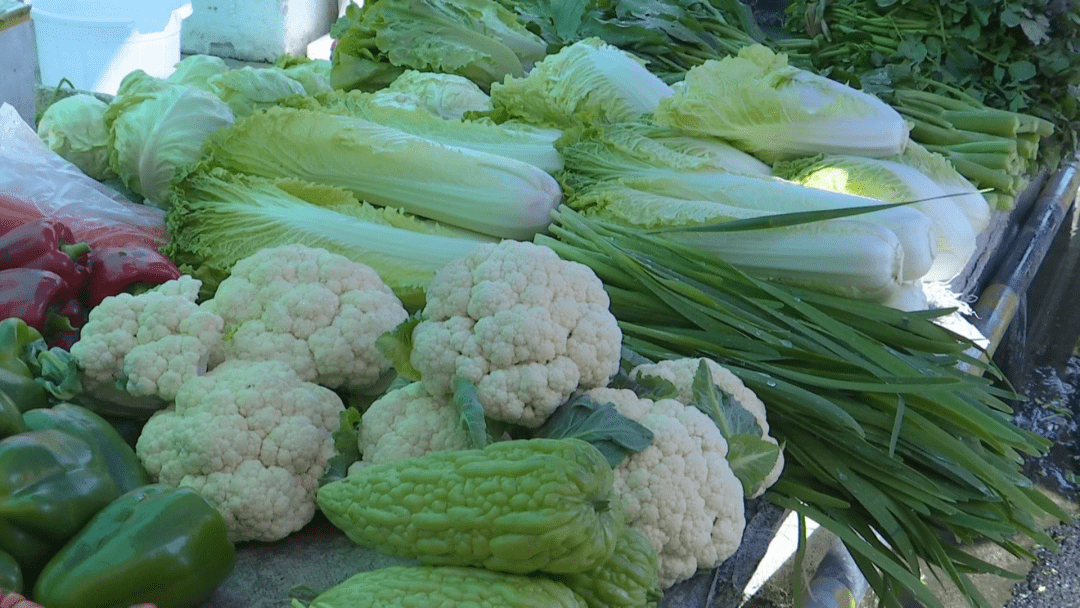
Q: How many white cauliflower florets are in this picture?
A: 7